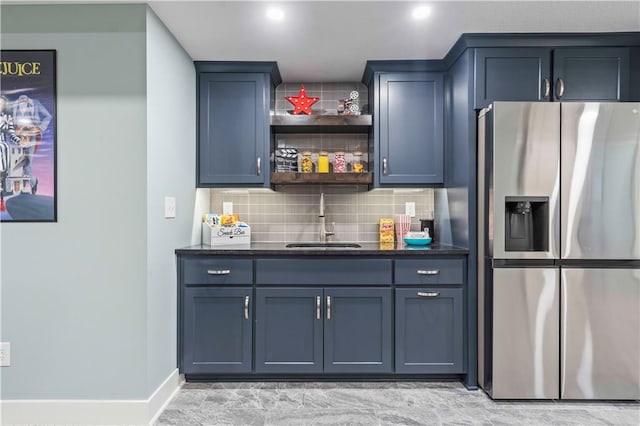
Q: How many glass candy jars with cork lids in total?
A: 4